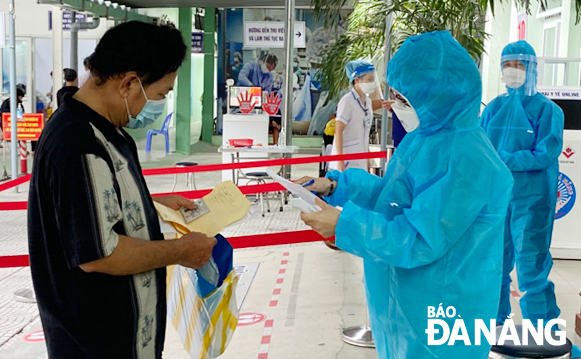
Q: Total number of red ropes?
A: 3